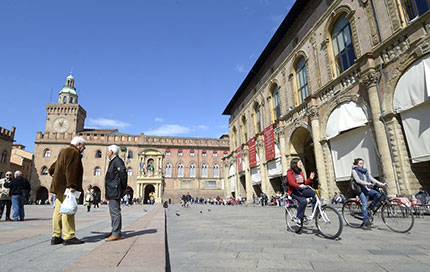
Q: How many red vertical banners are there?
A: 3